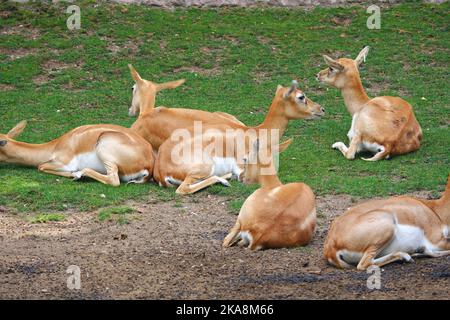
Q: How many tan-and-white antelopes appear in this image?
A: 6